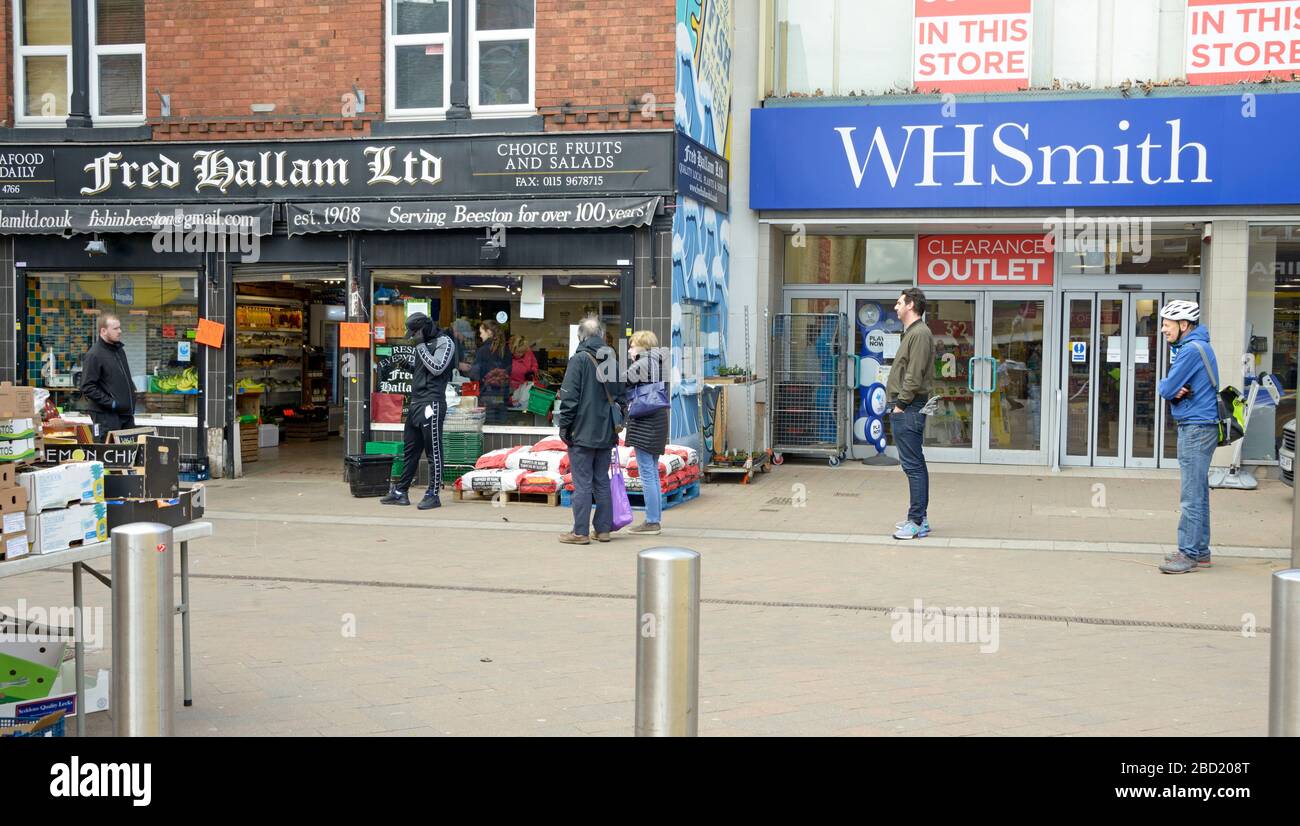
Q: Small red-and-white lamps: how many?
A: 1